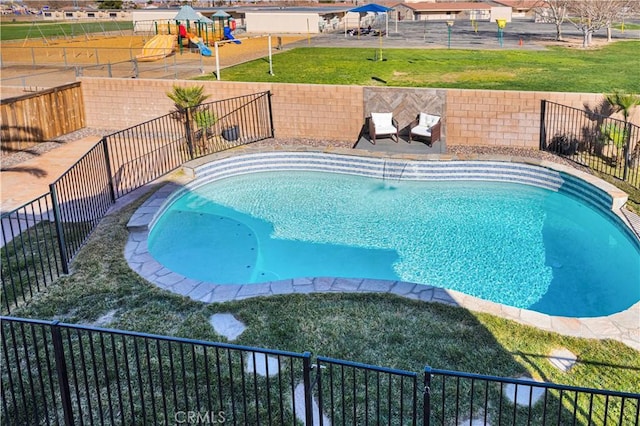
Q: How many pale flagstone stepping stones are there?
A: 6